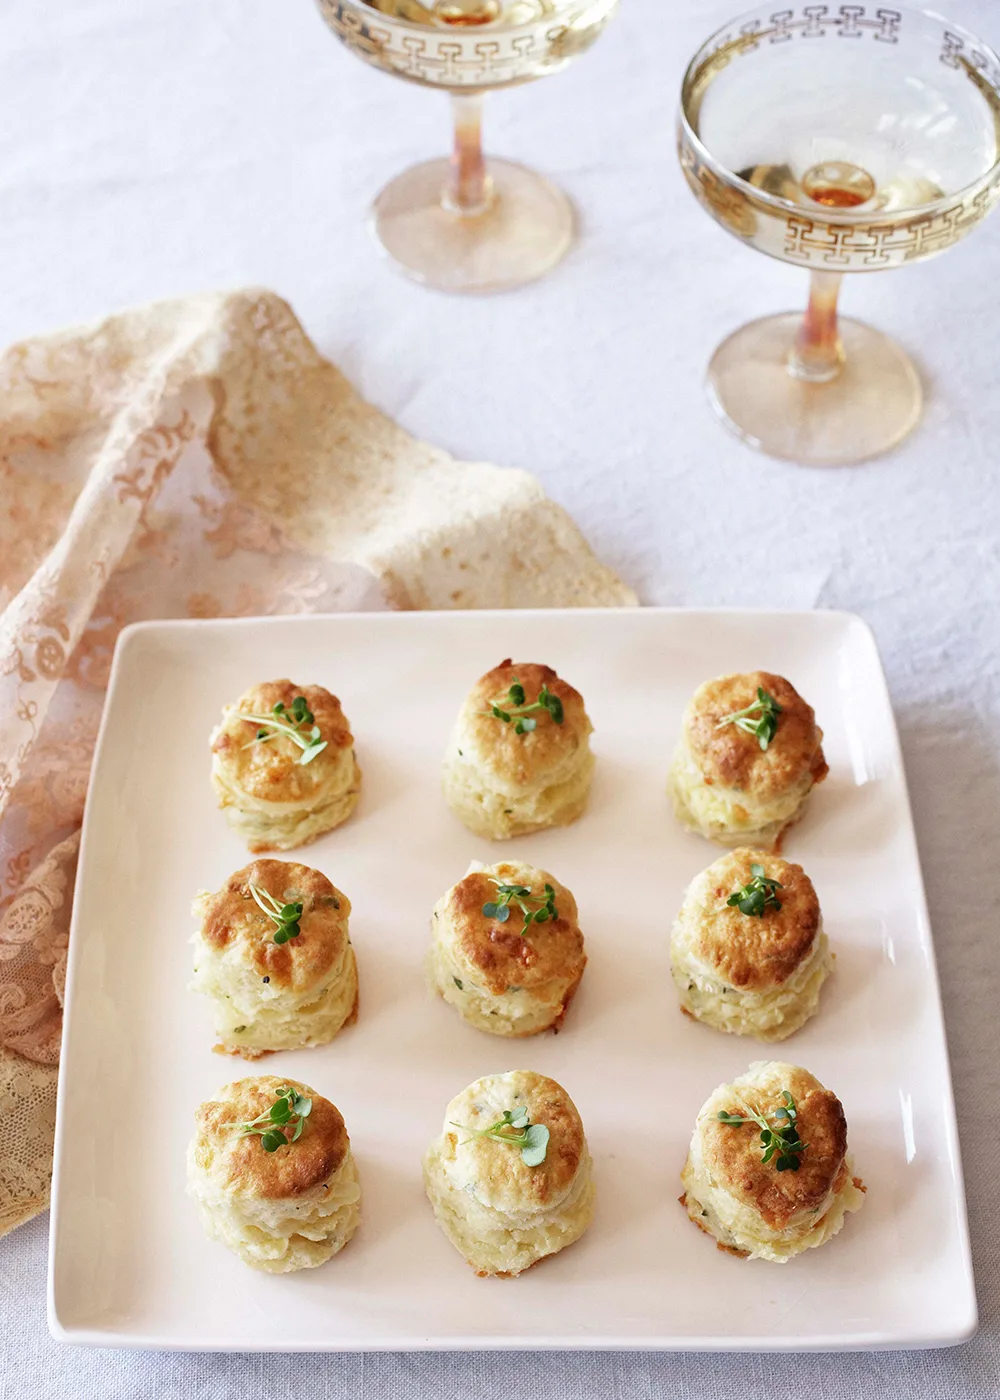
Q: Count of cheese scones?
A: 9